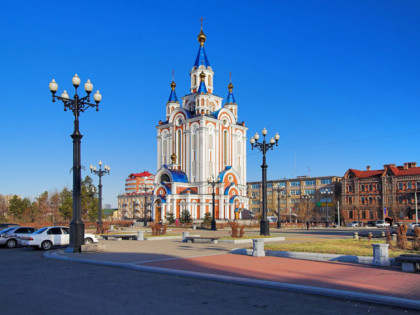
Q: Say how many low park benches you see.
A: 3